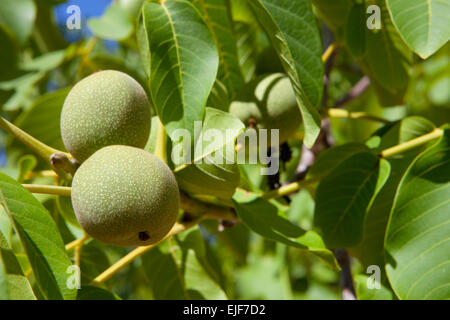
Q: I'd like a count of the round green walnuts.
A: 3